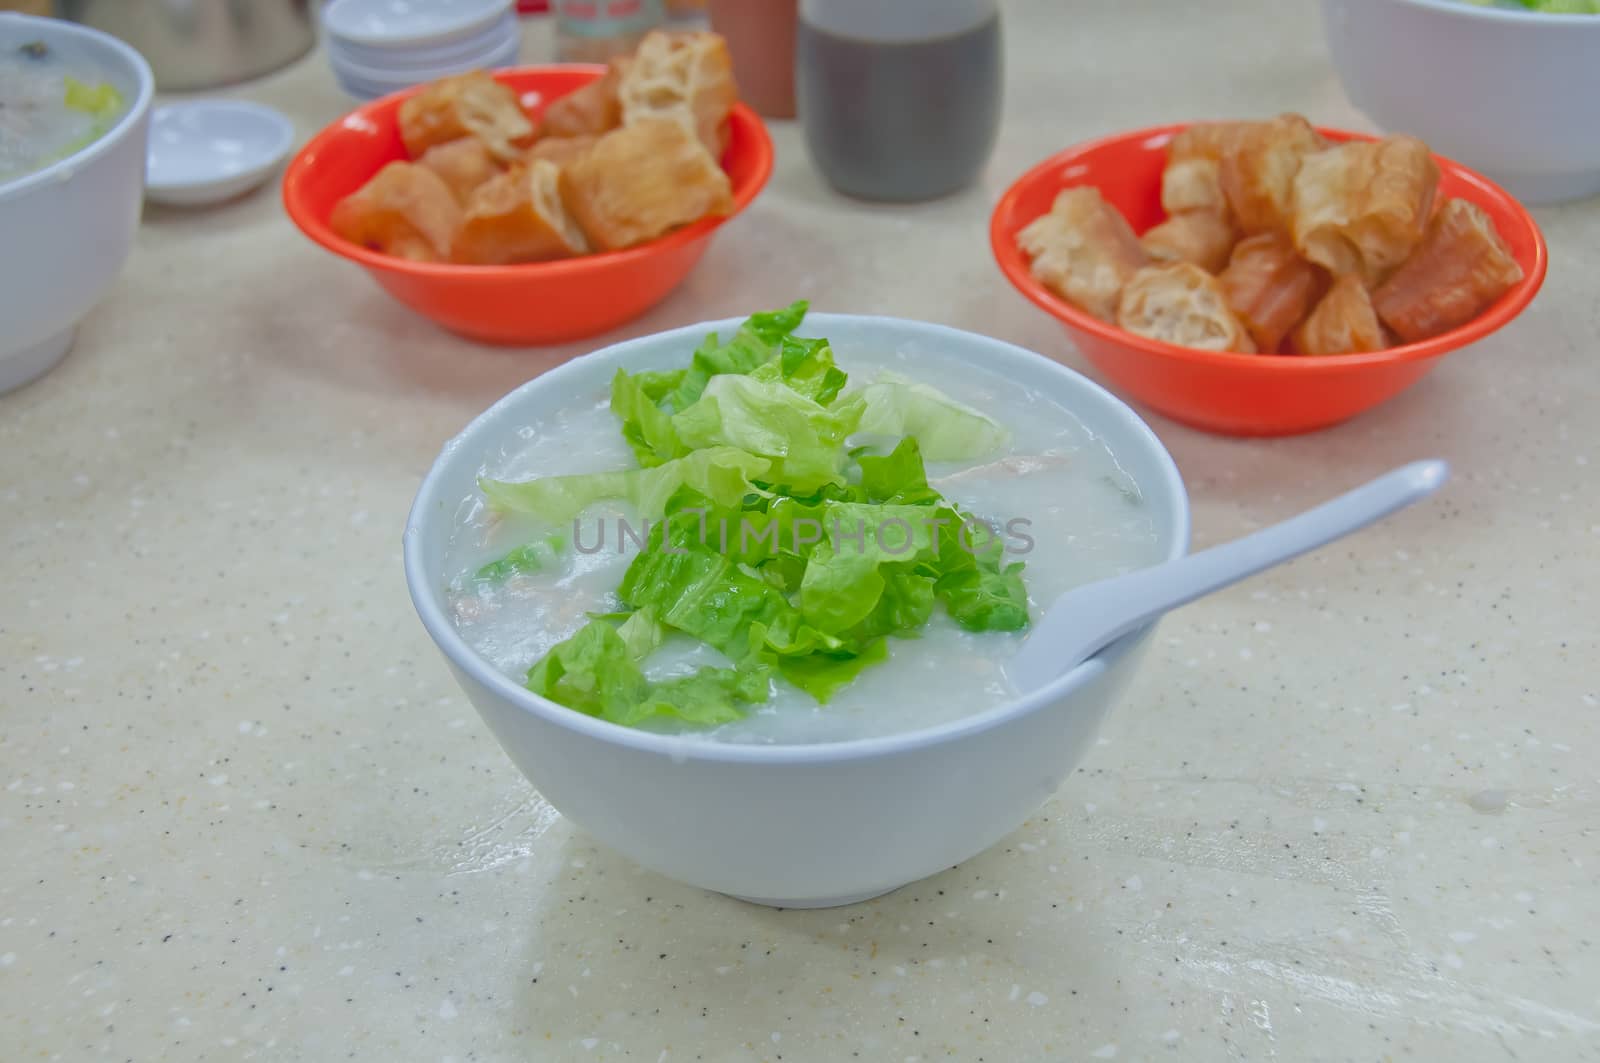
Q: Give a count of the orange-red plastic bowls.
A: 2